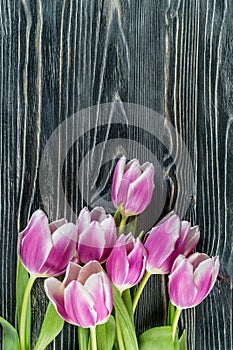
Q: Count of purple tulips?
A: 7